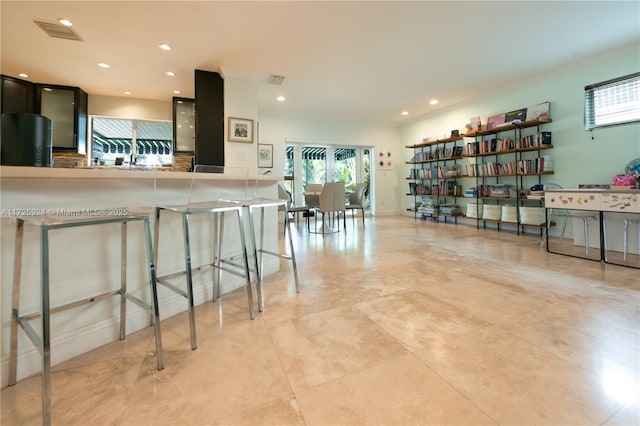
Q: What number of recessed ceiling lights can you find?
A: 10